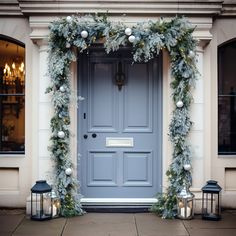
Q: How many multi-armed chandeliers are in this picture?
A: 1